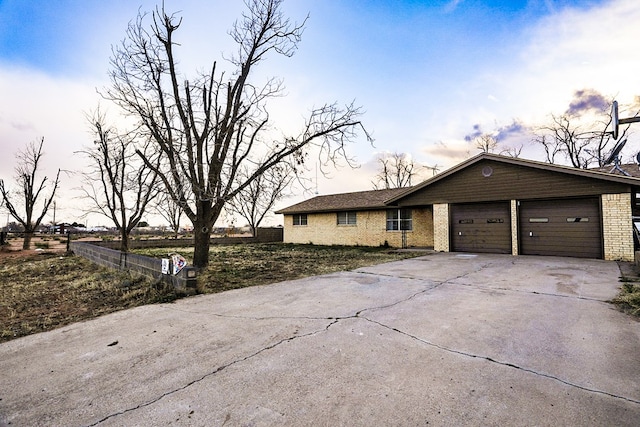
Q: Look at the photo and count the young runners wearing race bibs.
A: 0